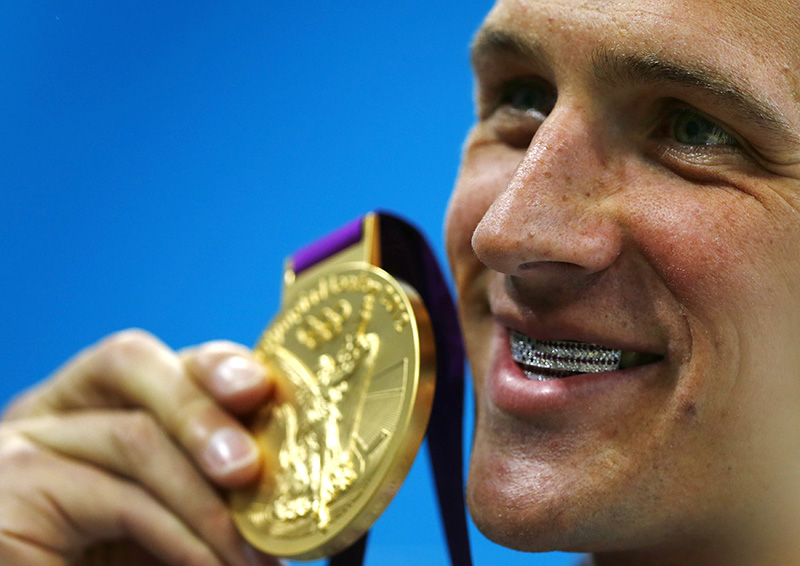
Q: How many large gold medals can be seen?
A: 1